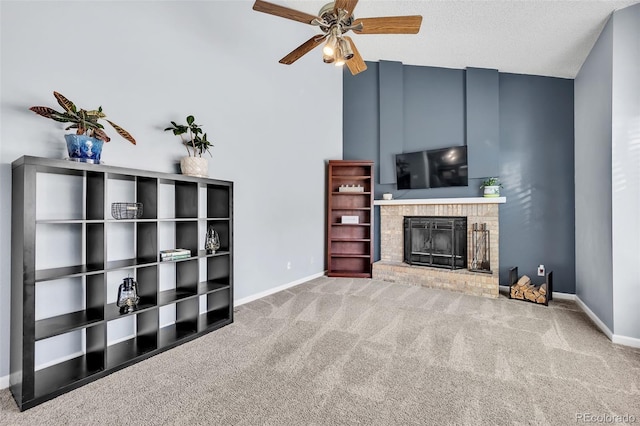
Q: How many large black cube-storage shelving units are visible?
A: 1